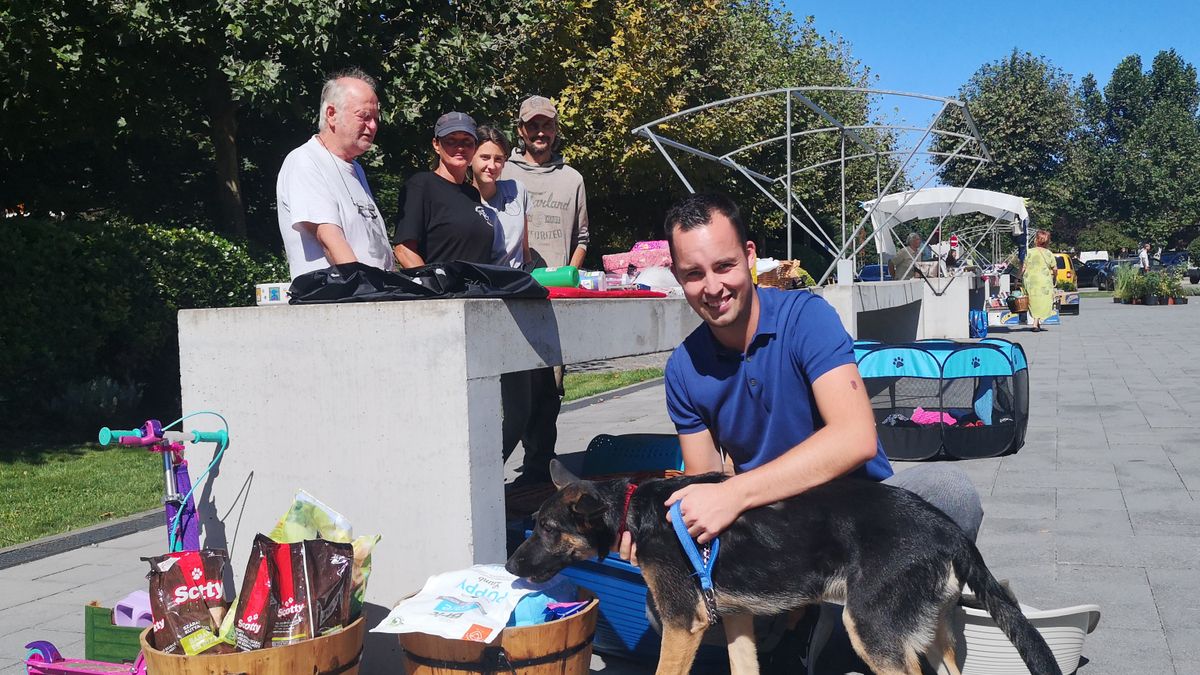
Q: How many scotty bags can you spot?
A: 3